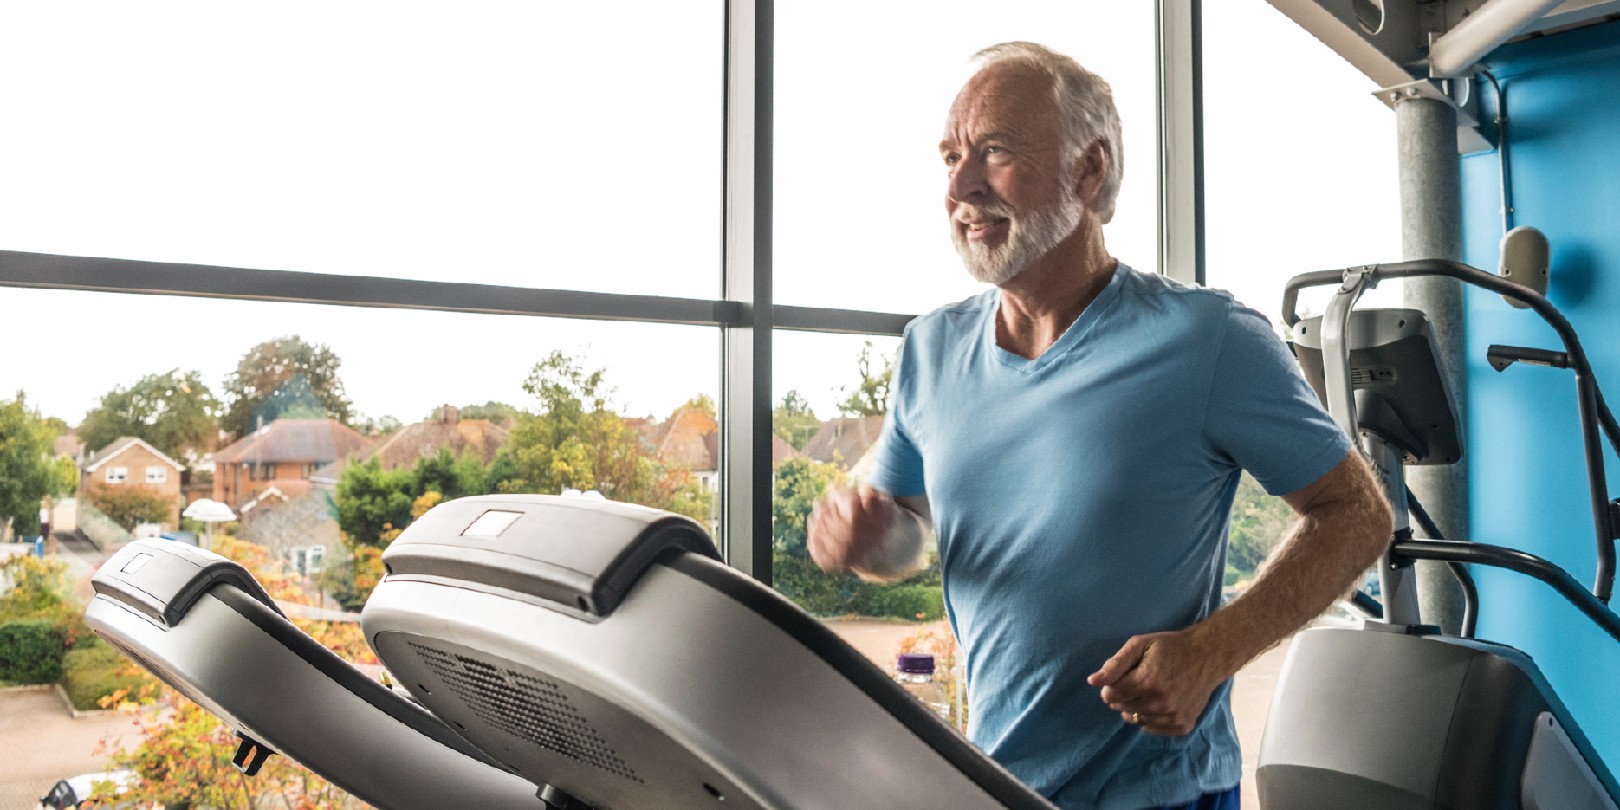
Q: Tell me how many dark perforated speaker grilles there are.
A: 1